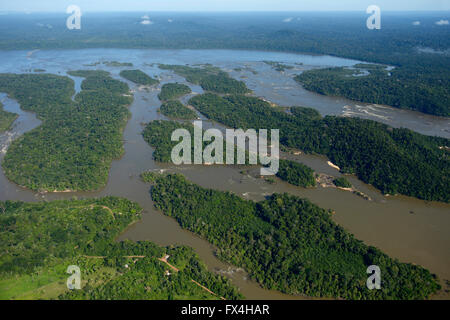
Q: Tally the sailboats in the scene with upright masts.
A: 0